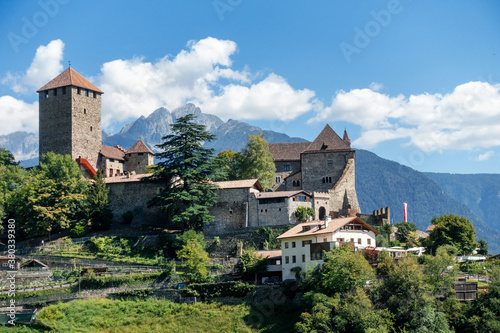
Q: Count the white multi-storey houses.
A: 1